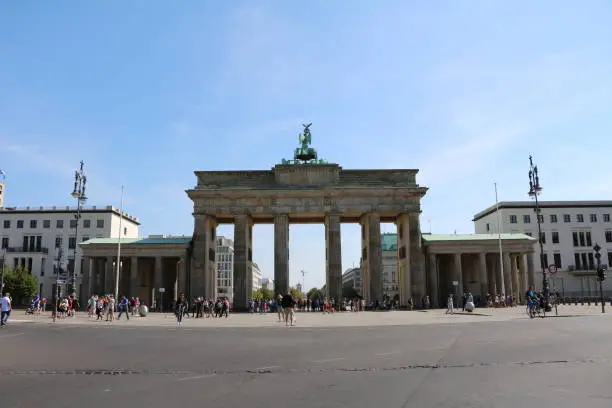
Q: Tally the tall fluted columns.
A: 6